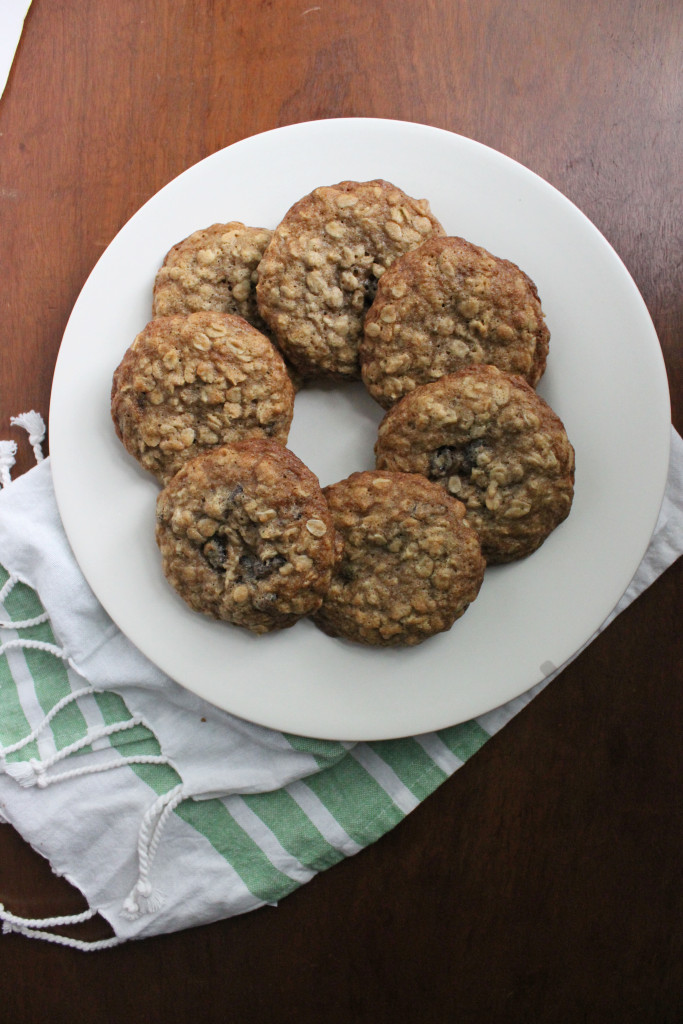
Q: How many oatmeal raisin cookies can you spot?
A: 7